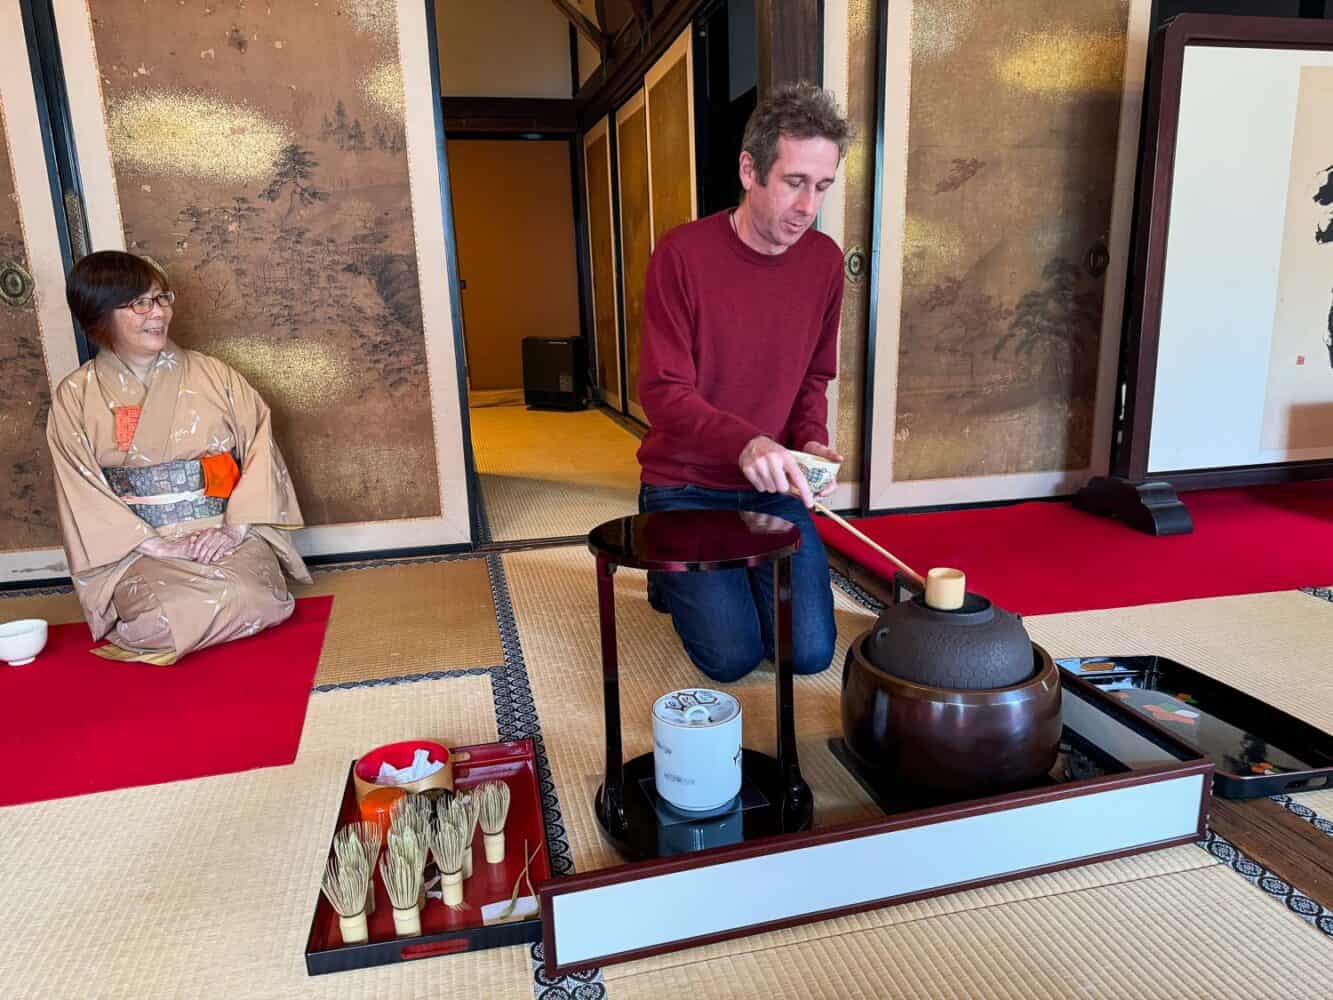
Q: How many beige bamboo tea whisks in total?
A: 8